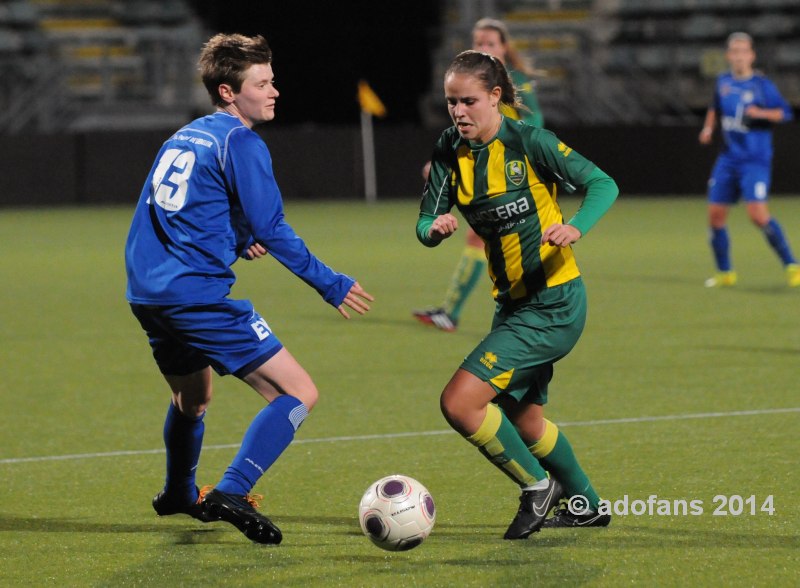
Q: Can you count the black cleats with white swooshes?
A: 2